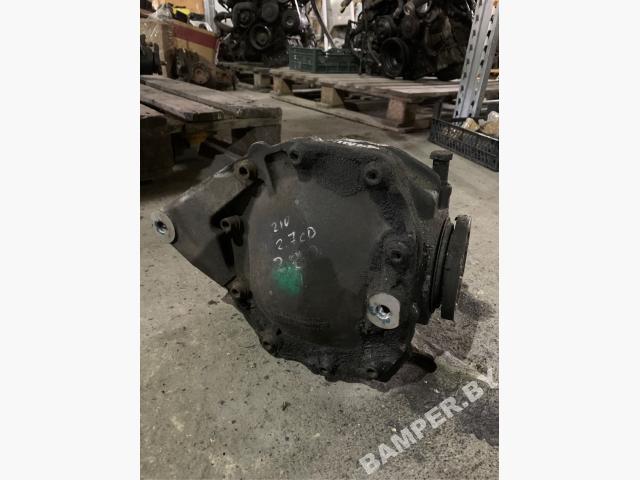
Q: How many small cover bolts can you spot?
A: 9